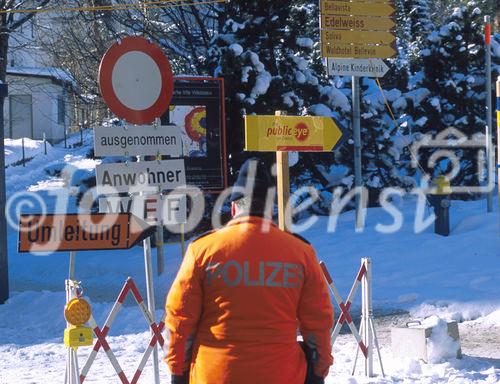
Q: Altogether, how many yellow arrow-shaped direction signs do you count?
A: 5